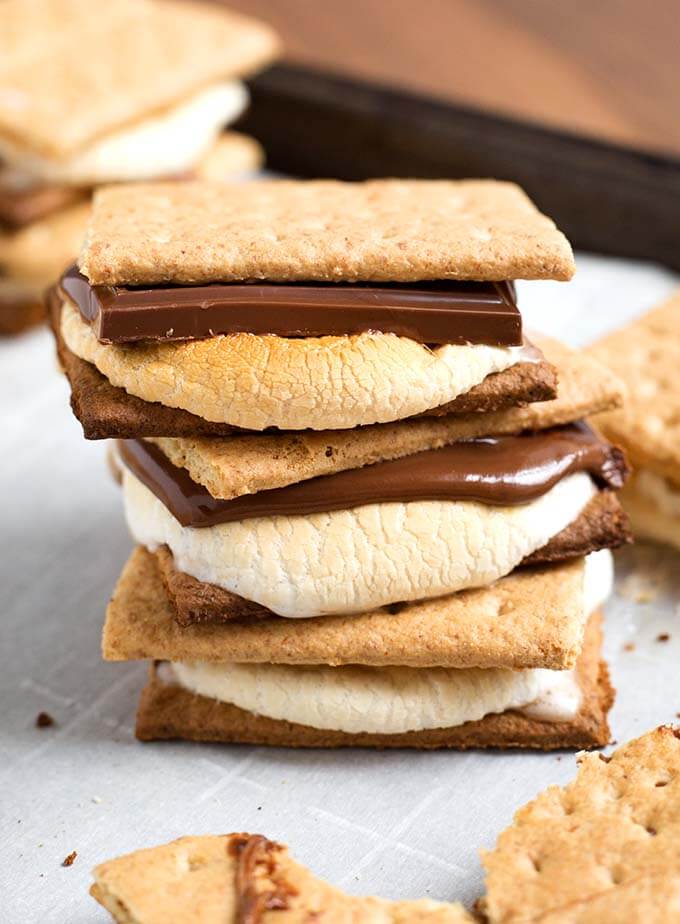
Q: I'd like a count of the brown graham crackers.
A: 3